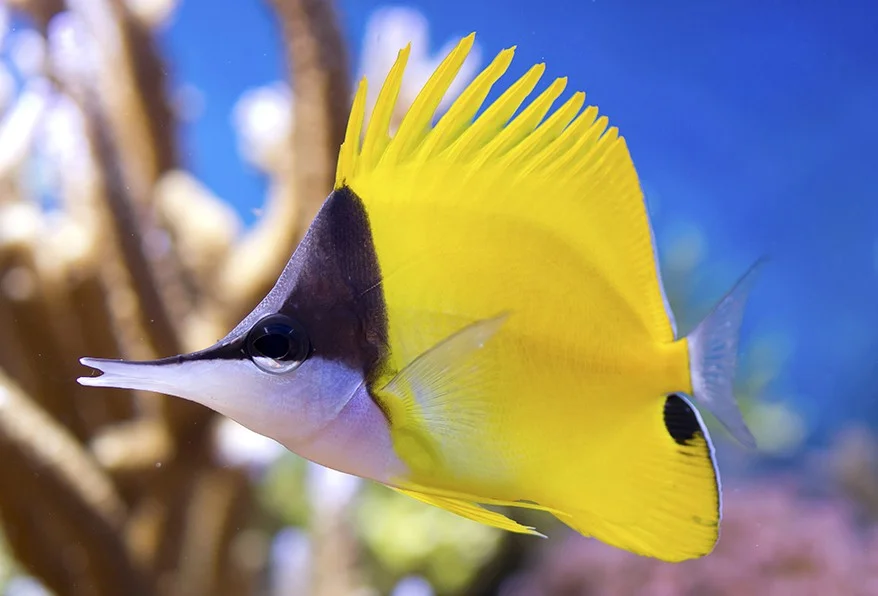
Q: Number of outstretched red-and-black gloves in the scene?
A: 0